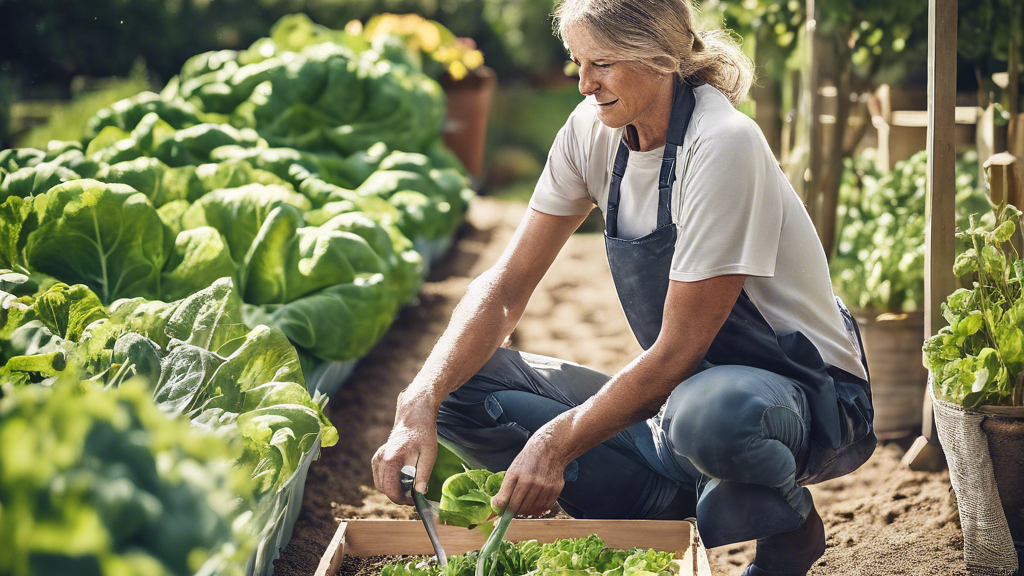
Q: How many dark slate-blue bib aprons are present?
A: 1